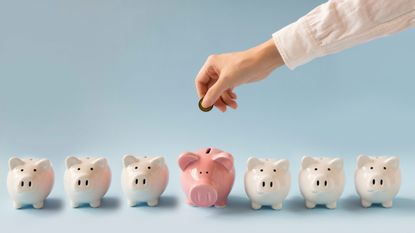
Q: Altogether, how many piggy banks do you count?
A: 7